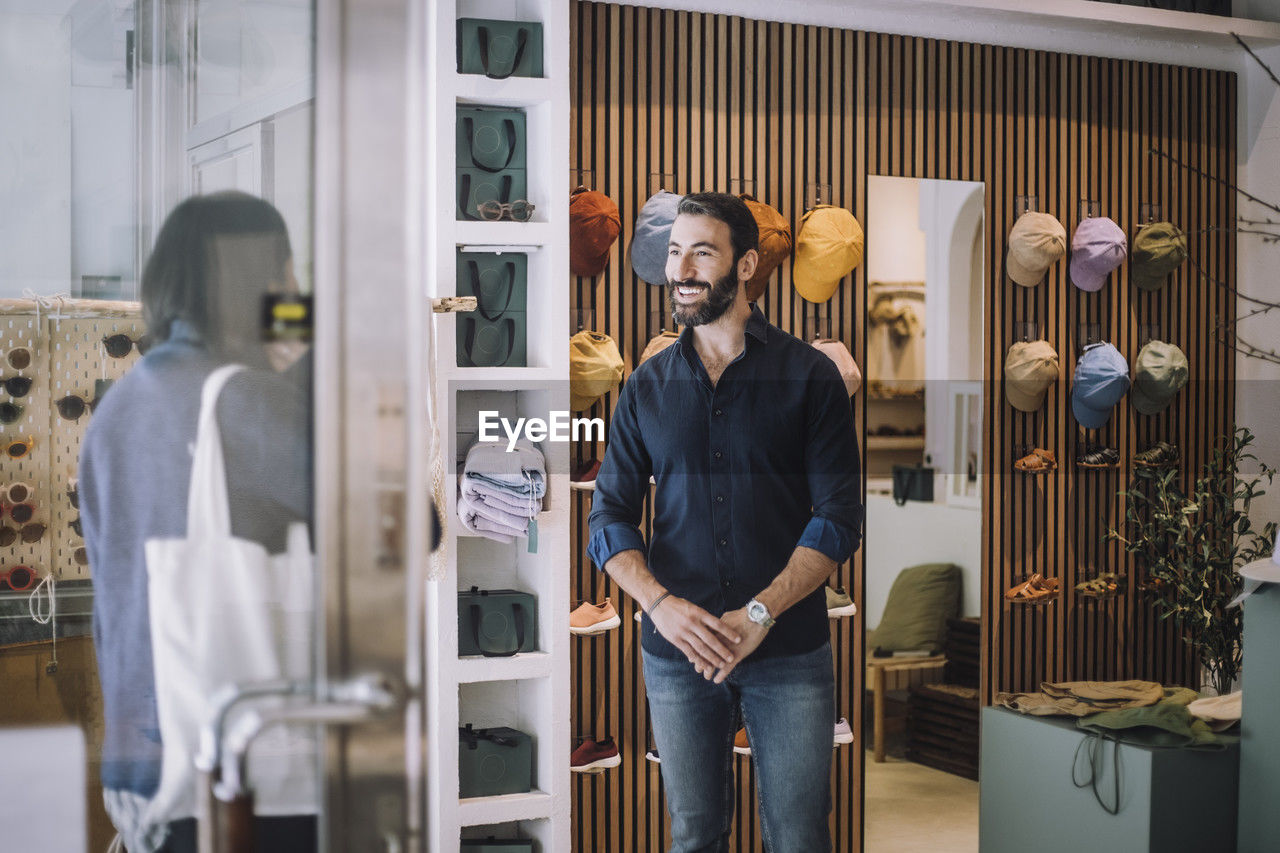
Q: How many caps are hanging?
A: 13